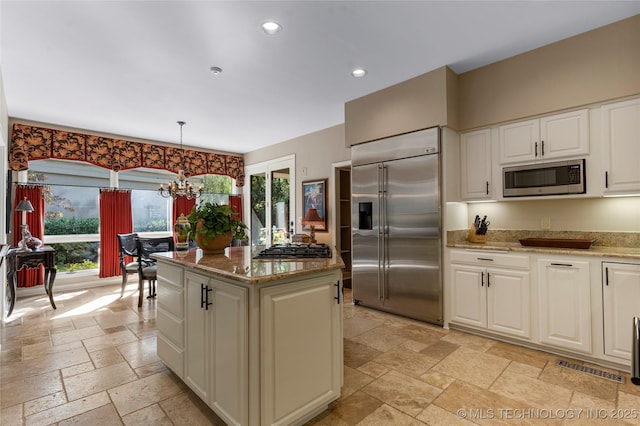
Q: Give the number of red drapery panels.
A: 4